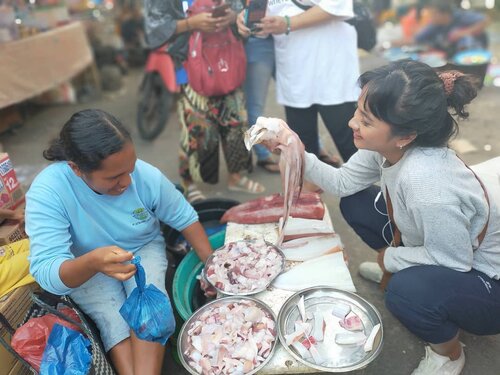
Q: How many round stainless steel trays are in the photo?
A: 3